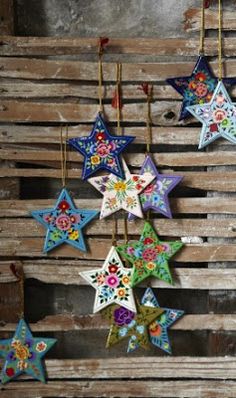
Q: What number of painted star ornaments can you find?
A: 11